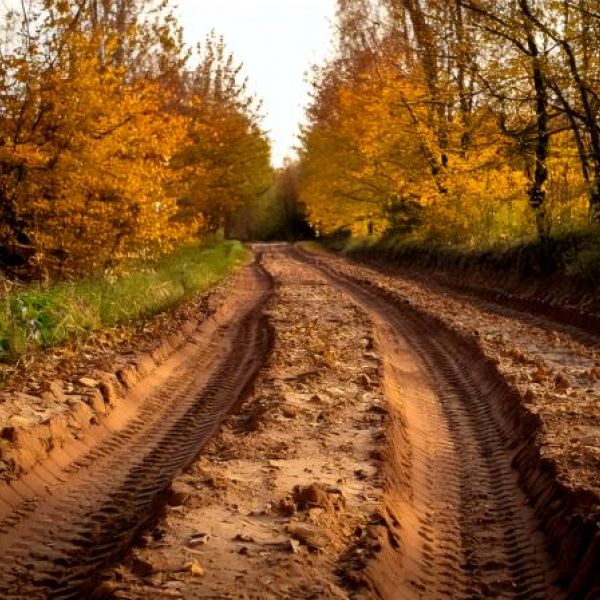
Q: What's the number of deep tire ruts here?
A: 2